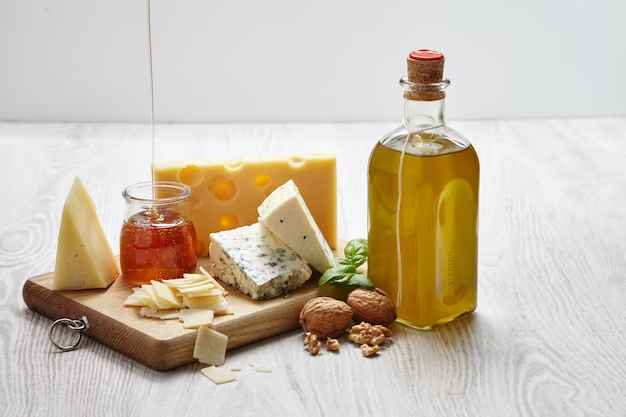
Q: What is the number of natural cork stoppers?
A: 1